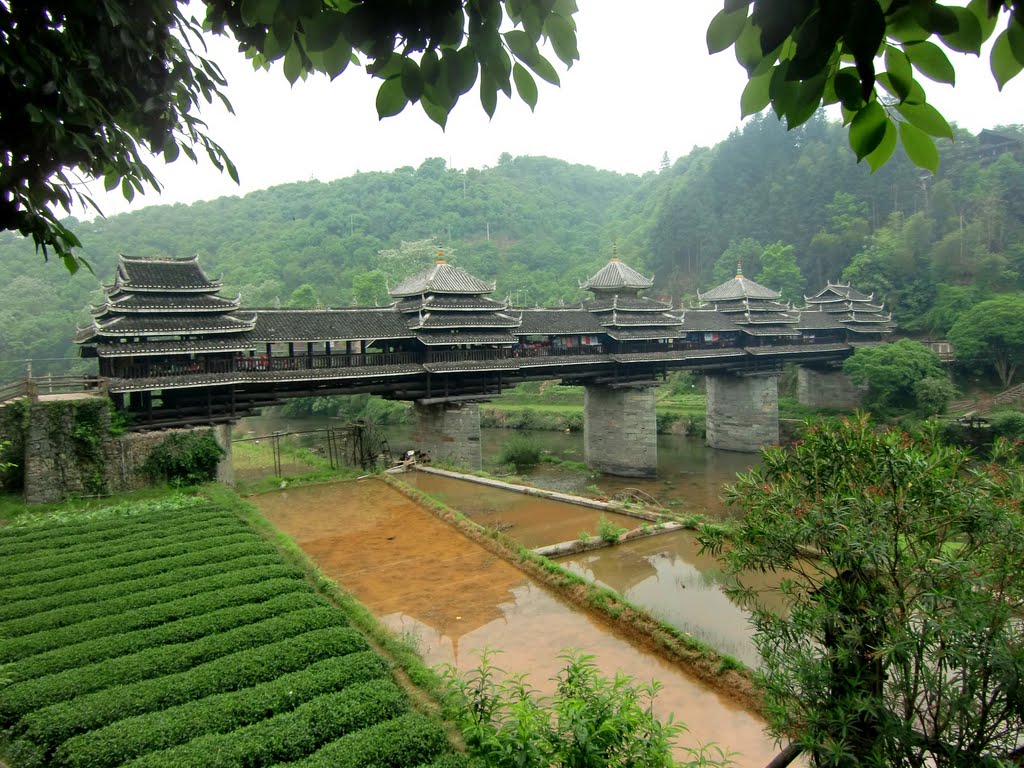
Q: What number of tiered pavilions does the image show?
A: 5